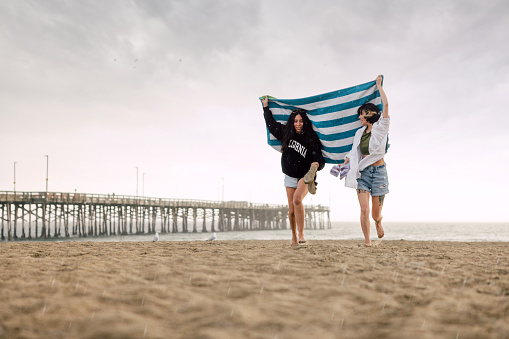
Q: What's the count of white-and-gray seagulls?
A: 2